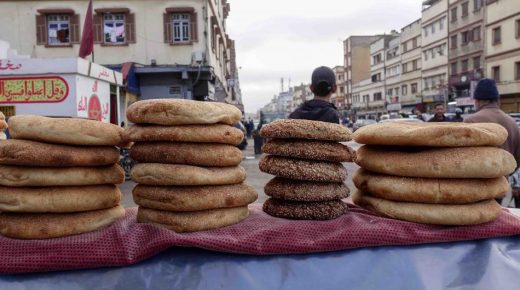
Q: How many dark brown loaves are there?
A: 5